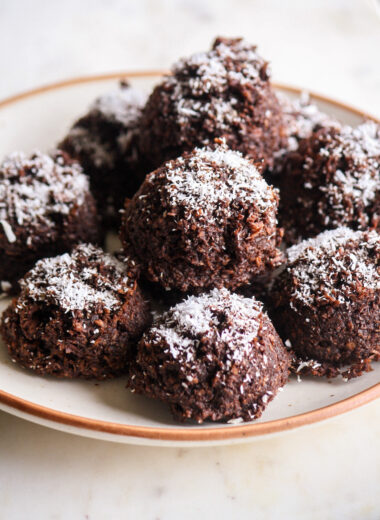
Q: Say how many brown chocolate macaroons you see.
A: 9